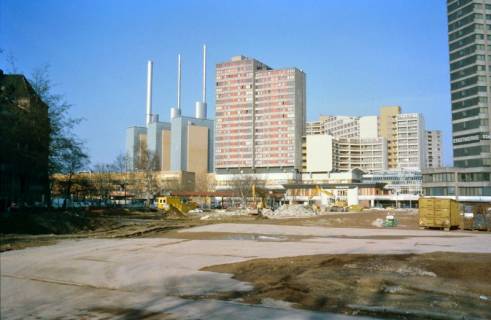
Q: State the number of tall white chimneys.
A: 3